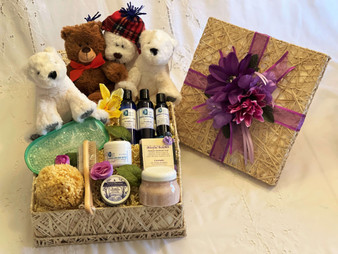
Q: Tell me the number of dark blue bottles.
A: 3